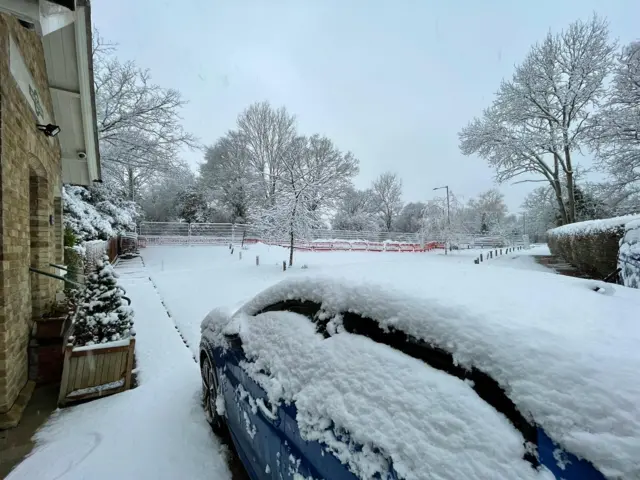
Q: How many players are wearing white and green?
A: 0